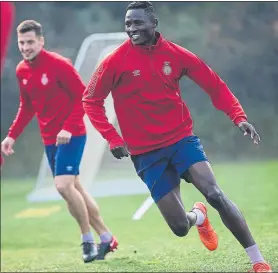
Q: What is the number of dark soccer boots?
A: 2